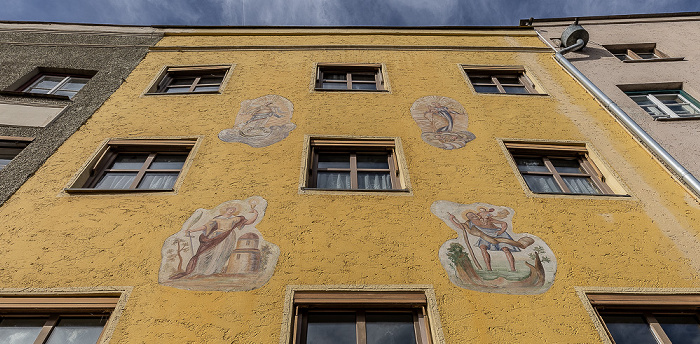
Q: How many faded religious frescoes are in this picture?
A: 4